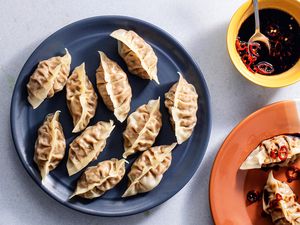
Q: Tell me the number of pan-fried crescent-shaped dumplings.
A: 12